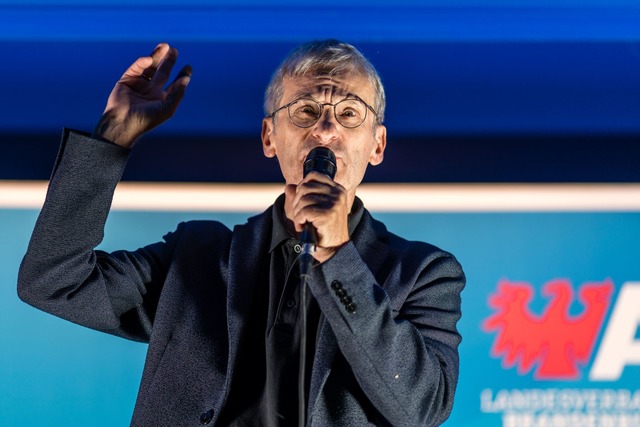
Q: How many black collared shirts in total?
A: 1